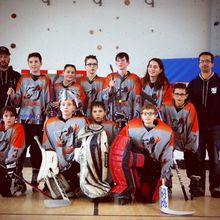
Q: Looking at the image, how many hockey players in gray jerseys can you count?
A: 10